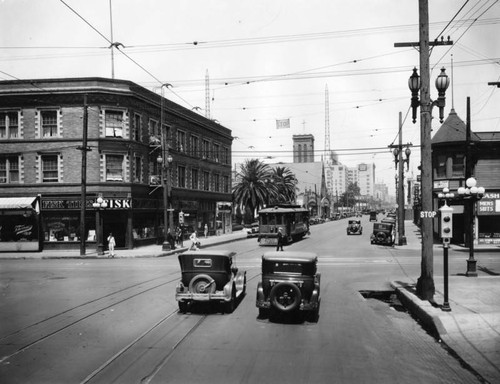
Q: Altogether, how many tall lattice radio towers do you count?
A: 2